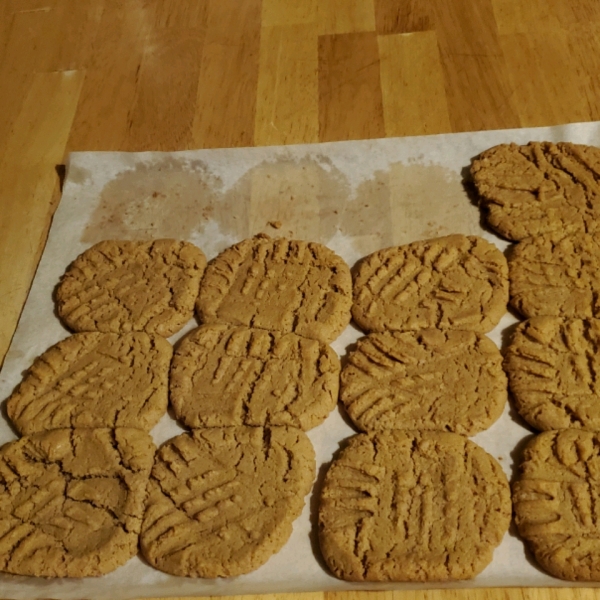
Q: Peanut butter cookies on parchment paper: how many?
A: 13